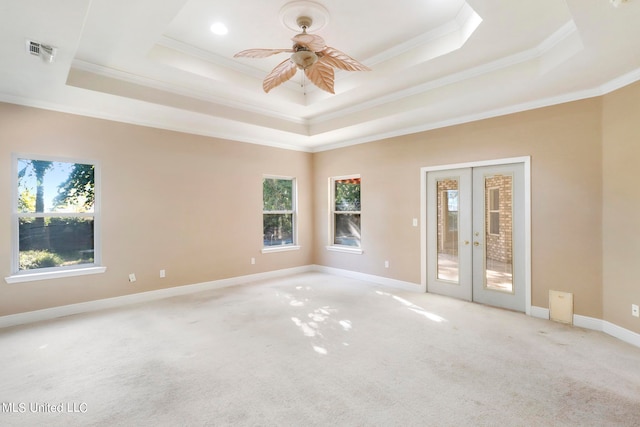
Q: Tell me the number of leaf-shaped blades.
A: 5